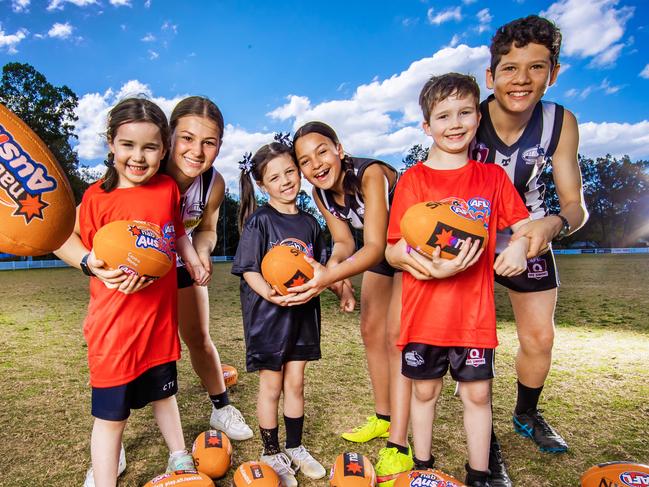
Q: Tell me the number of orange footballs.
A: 11